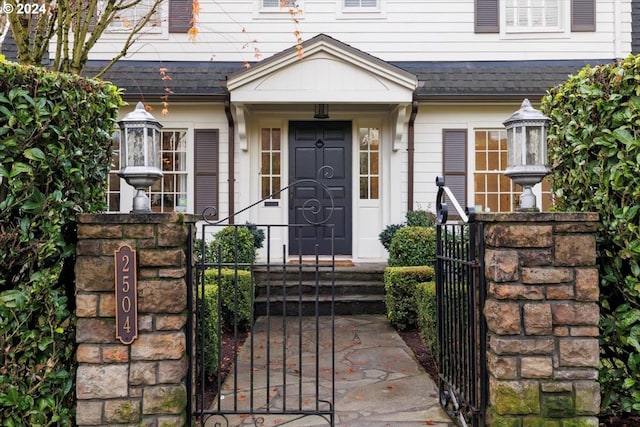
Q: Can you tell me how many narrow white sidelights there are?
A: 2